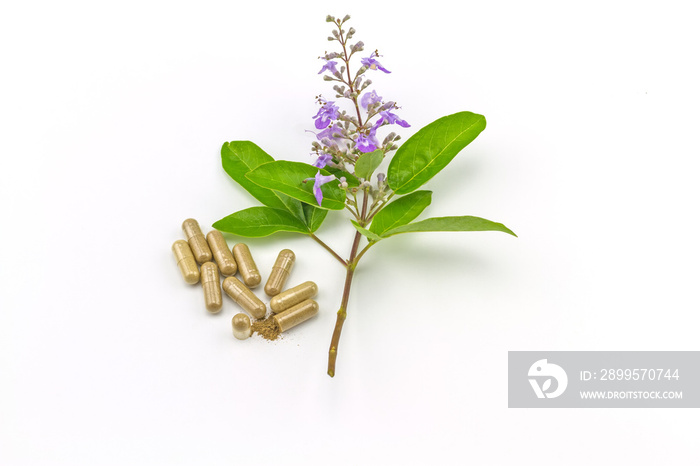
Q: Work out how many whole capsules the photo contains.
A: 8